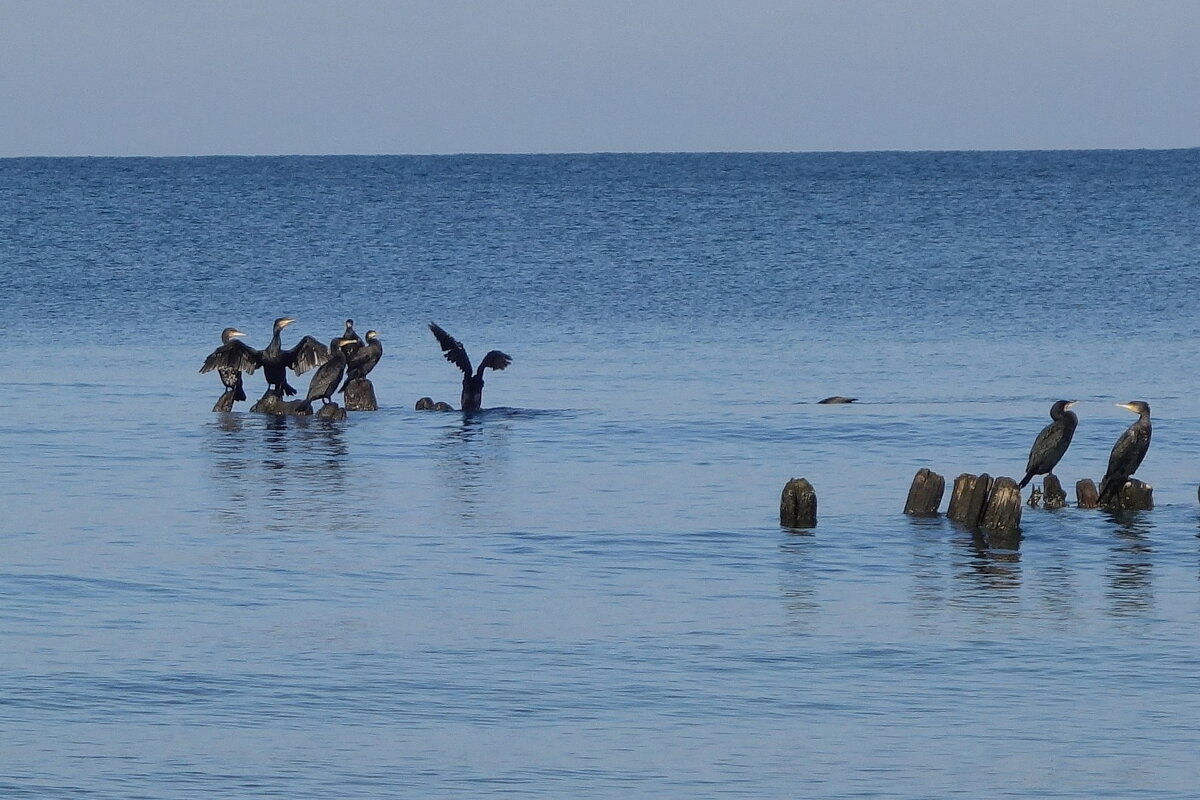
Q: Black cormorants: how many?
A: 8